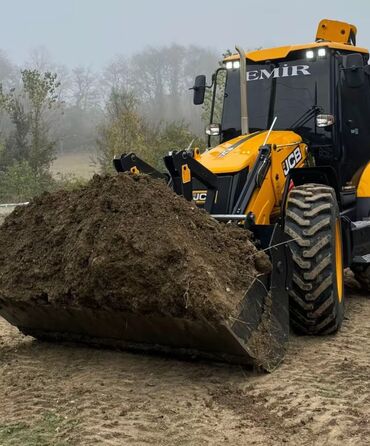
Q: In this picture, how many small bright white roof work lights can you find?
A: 4